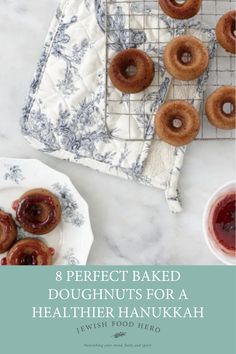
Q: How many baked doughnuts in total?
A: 9